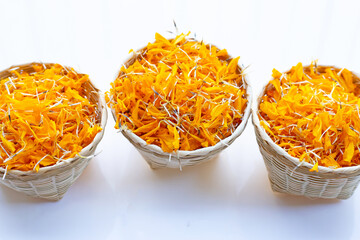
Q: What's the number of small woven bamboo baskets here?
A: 3